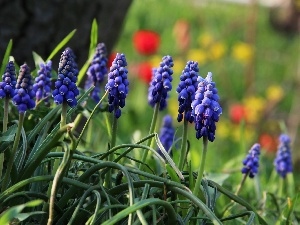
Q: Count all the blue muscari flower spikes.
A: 12